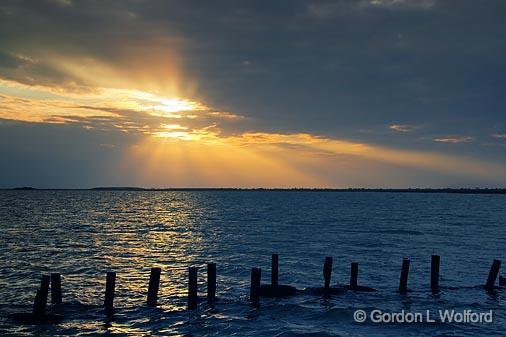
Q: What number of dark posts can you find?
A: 13